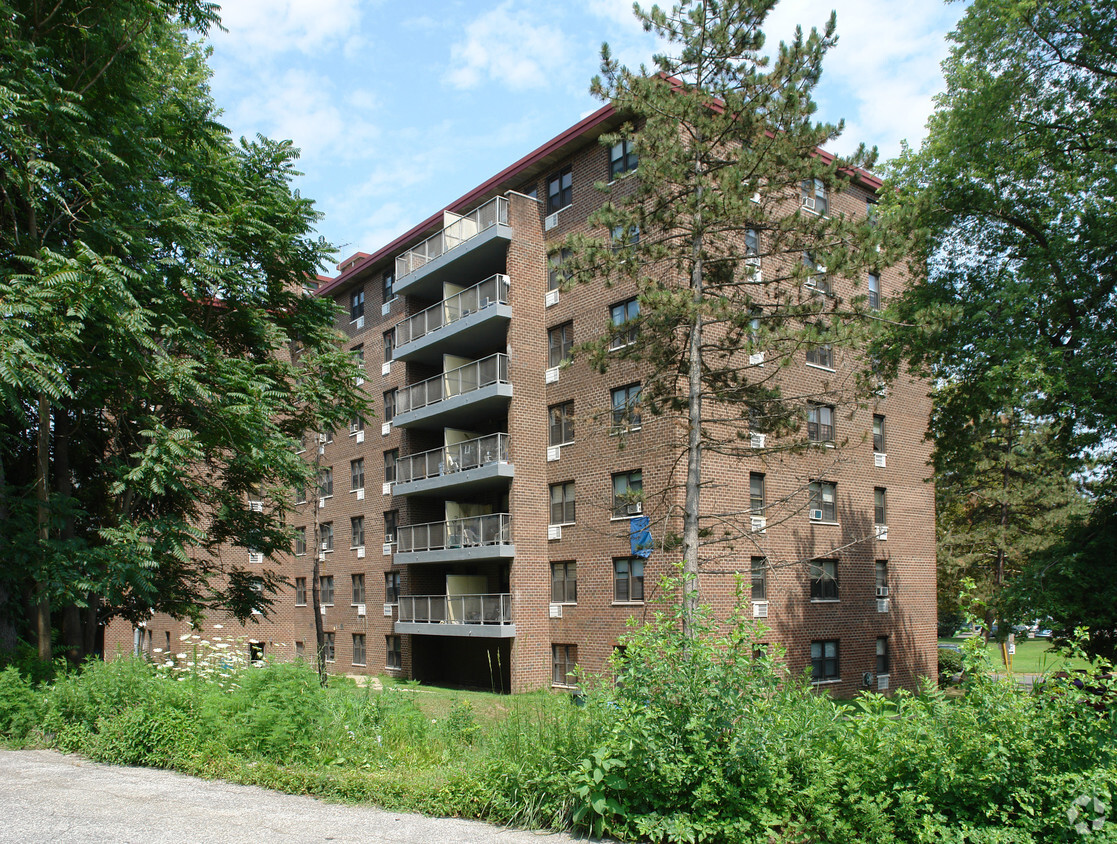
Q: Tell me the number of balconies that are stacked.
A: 6